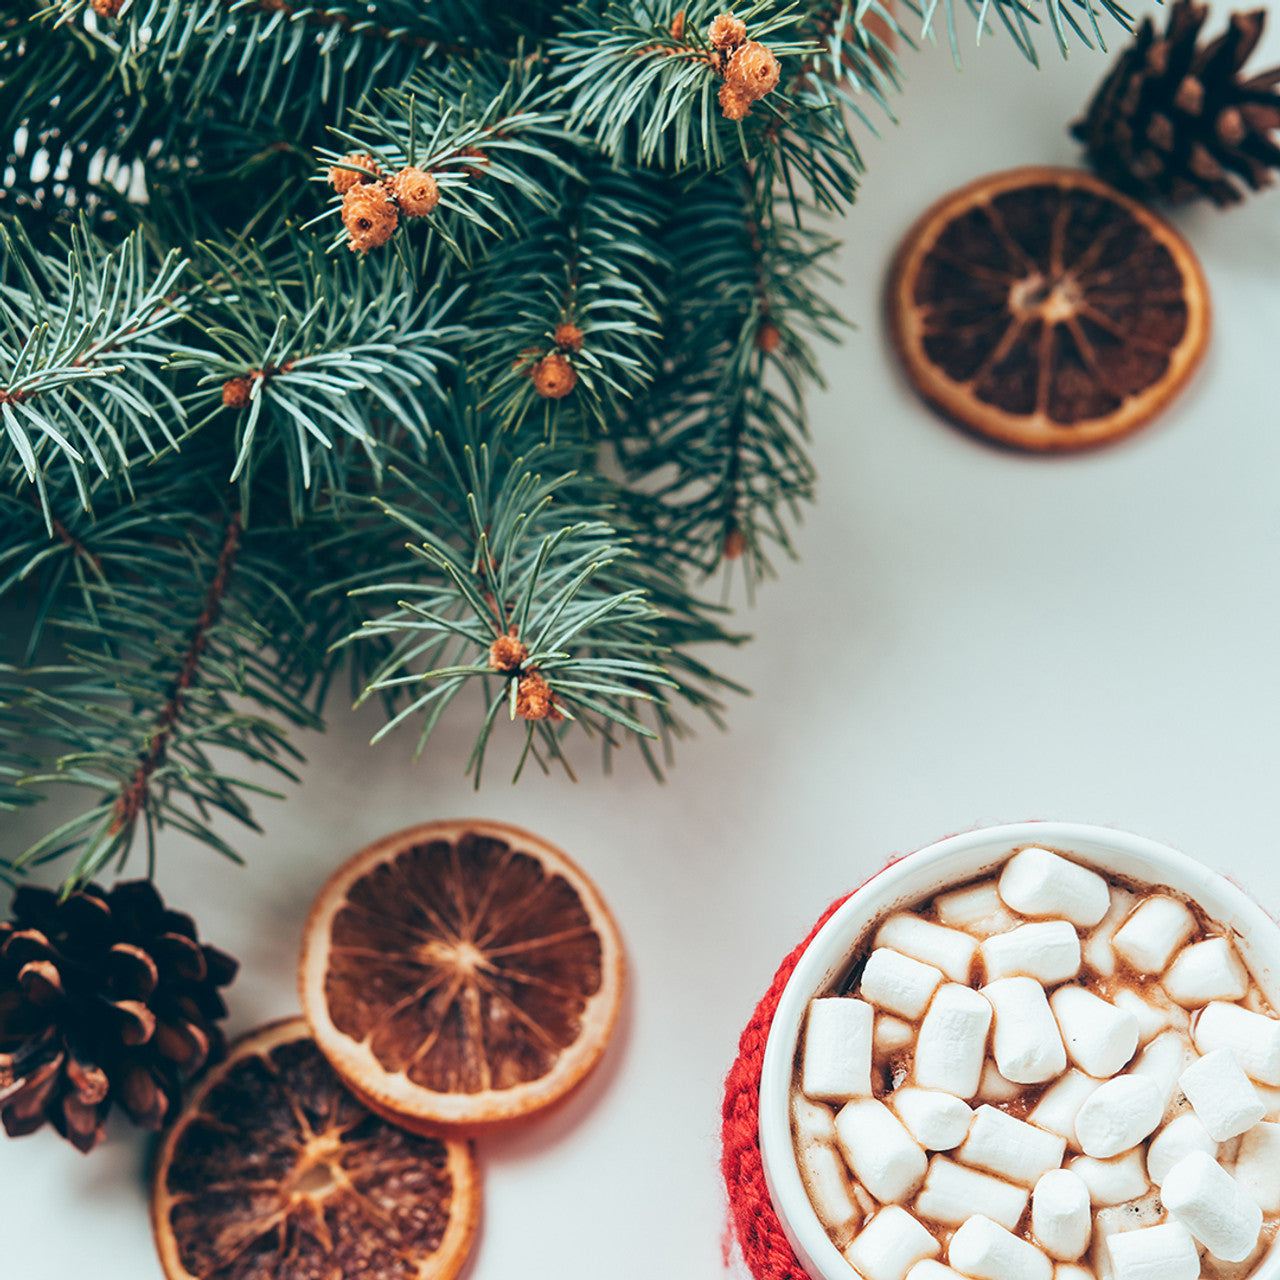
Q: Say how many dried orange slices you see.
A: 3